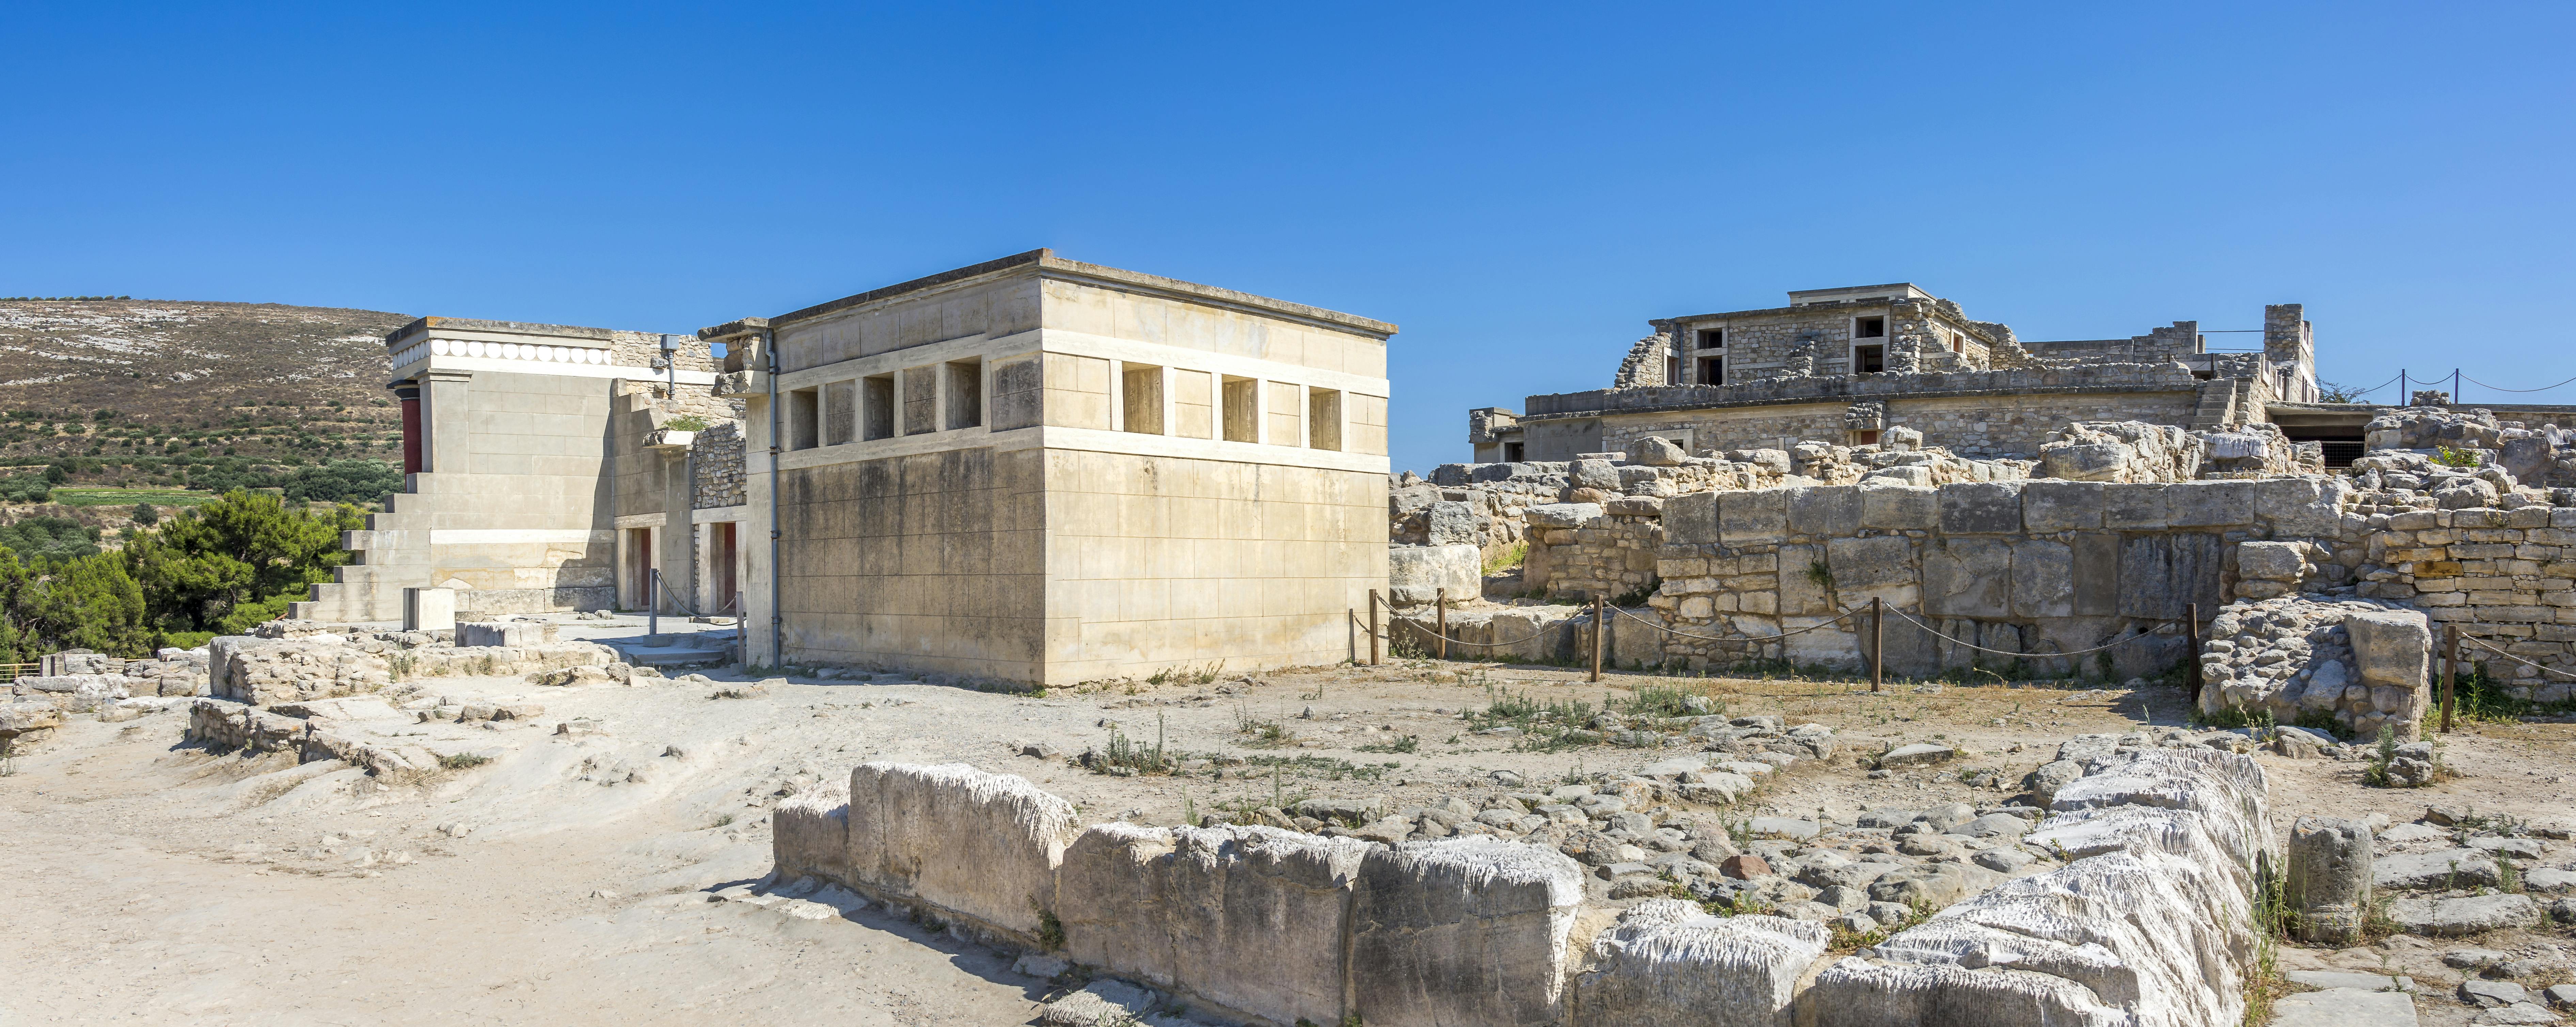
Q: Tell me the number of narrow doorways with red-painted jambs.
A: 2